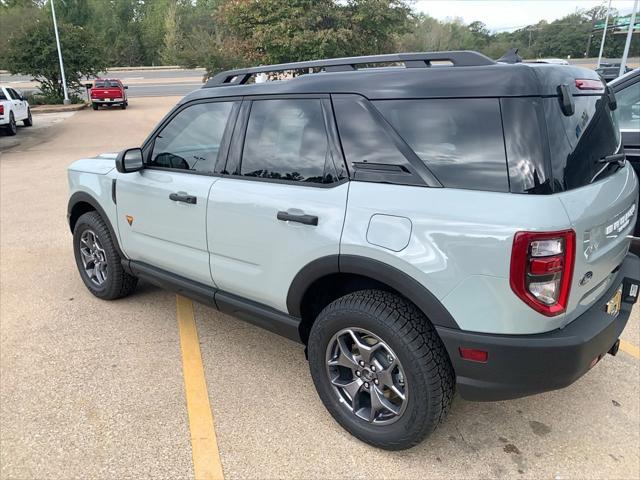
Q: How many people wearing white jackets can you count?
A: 0